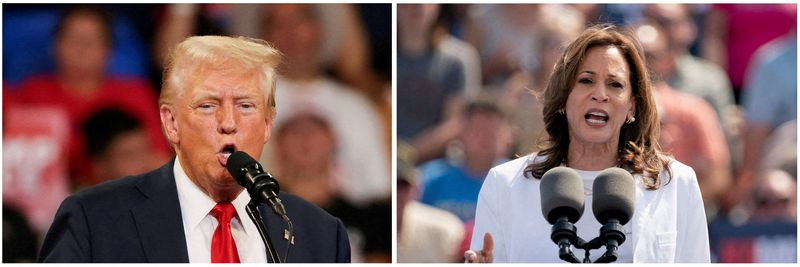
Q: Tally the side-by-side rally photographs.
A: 2